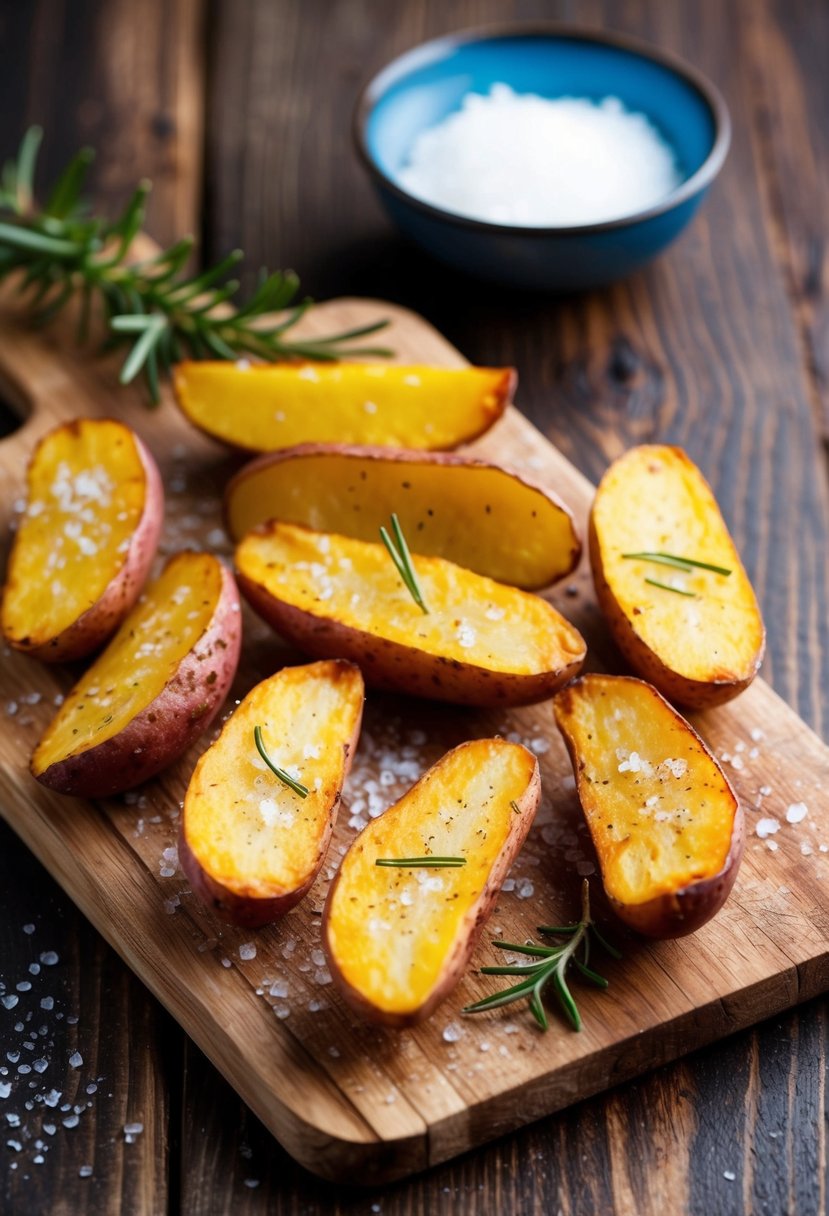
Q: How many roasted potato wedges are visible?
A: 9